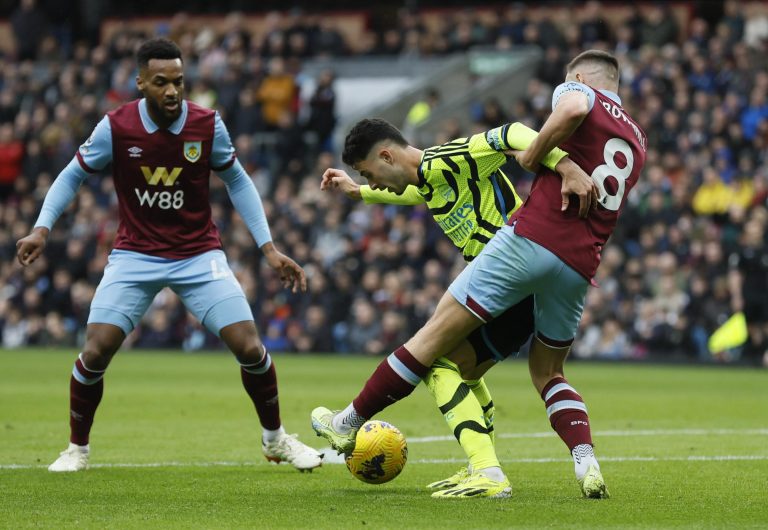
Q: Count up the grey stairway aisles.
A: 1